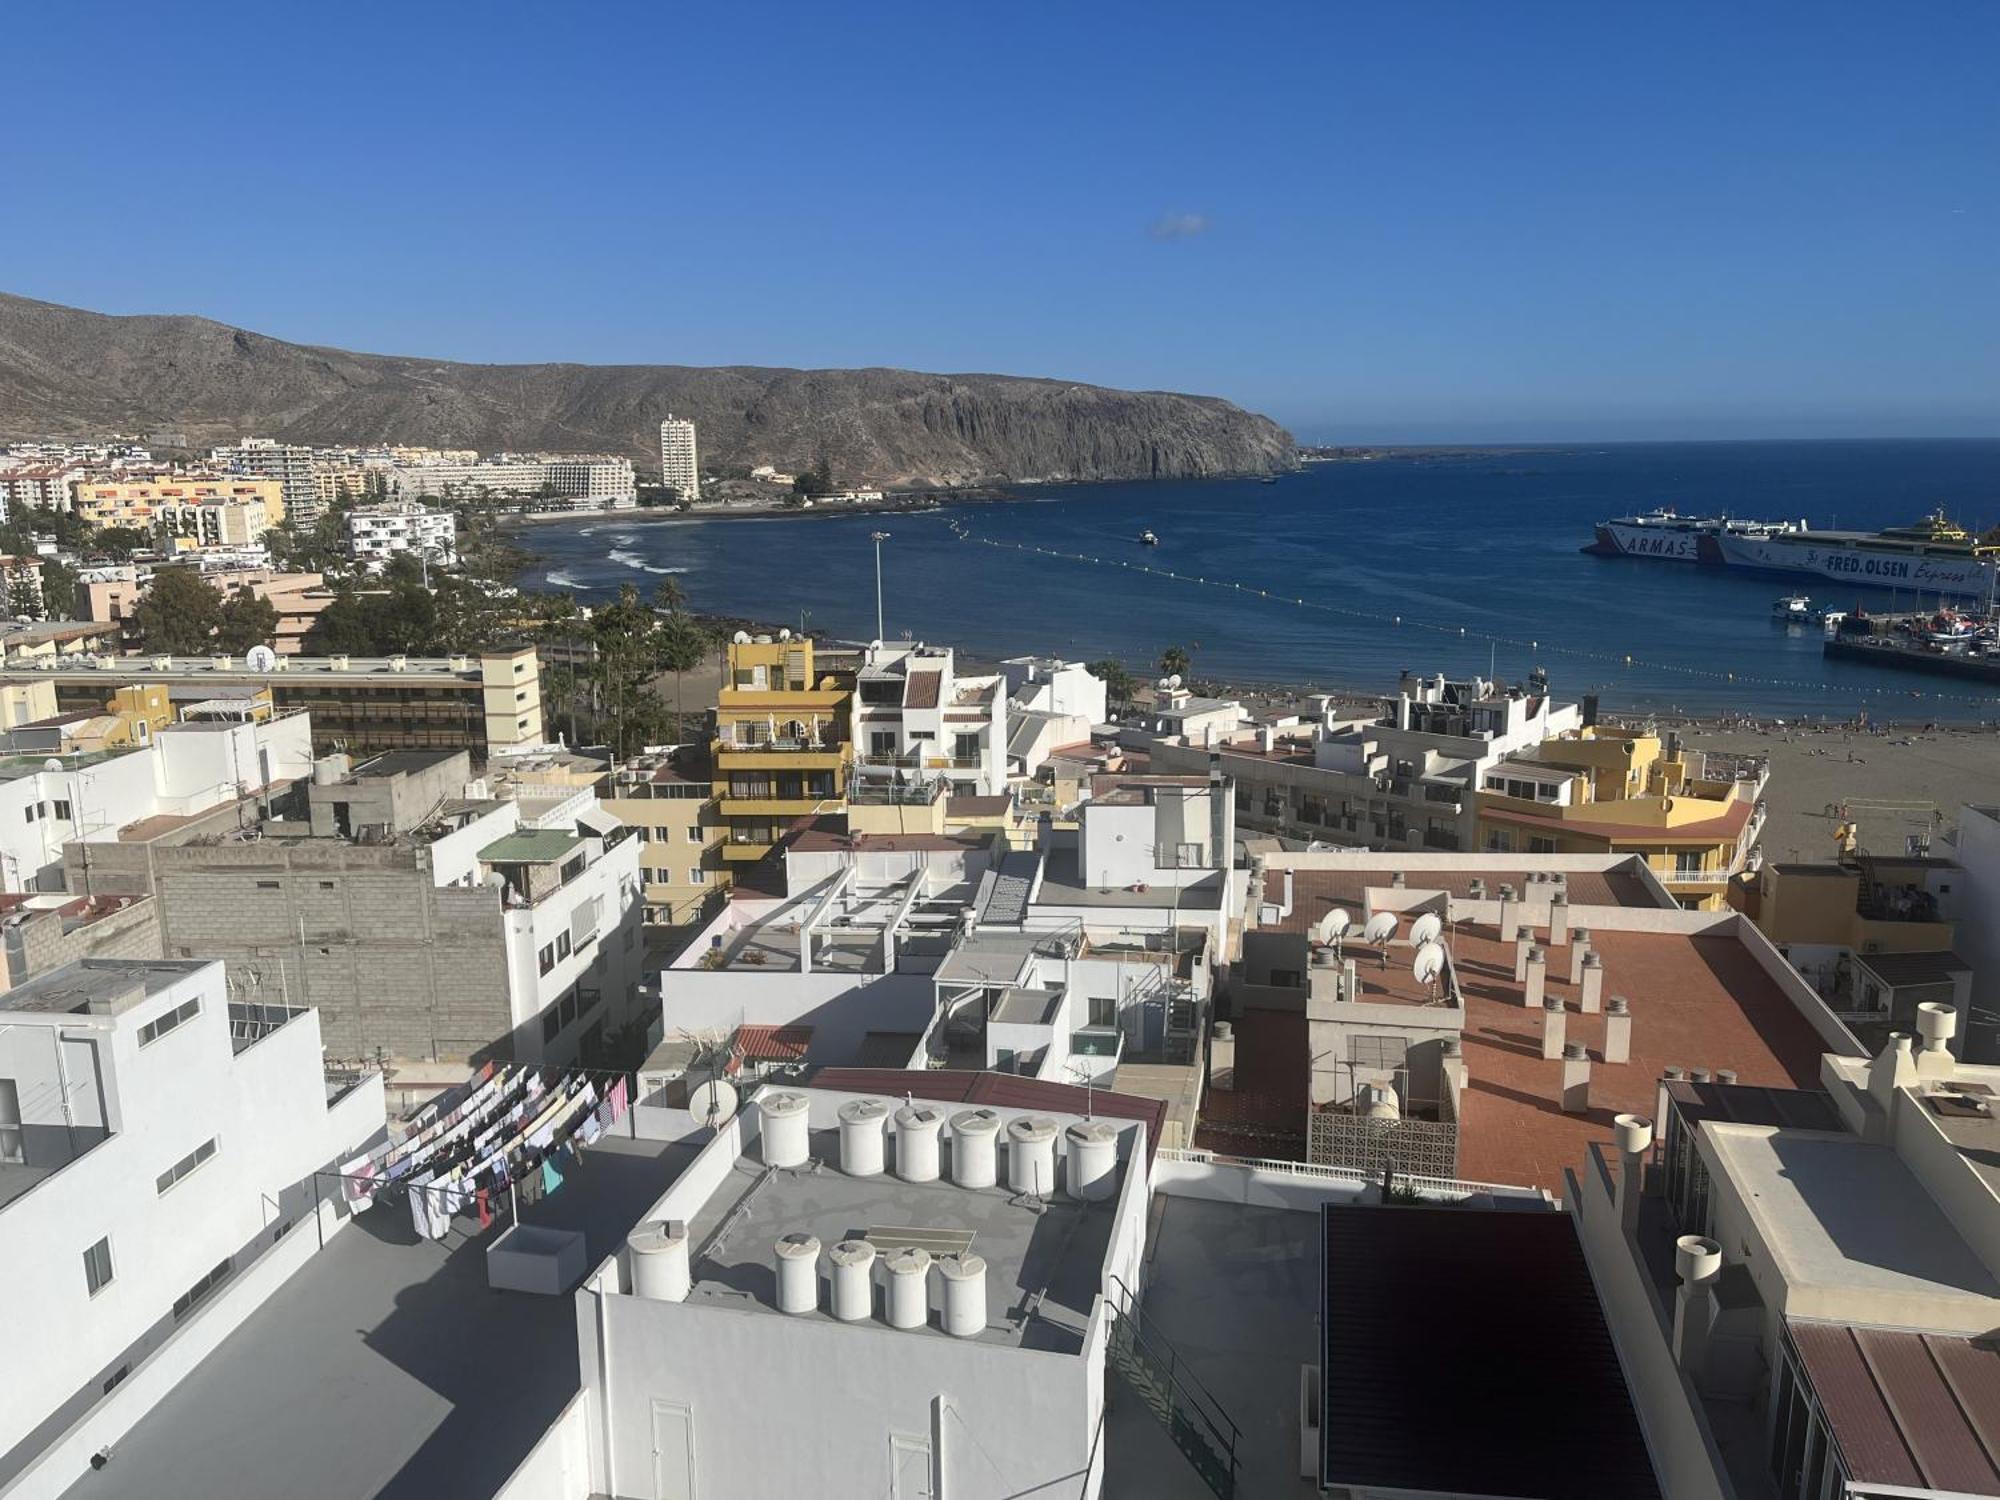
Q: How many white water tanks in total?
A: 11